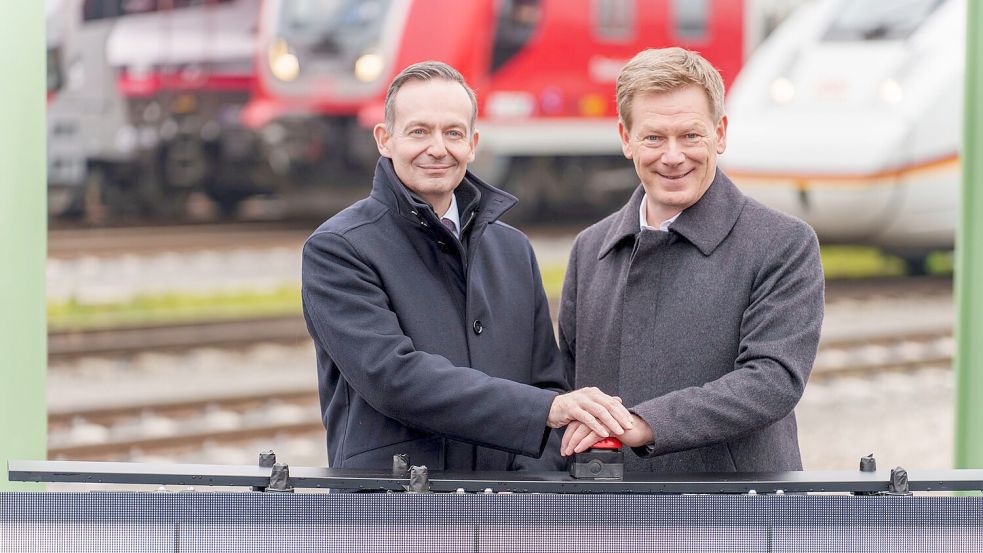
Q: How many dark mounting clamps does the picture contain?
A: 6